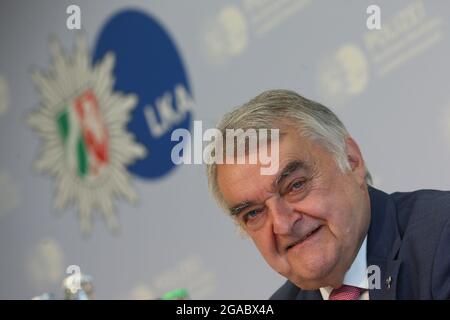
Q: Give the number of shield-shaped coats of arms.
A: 1